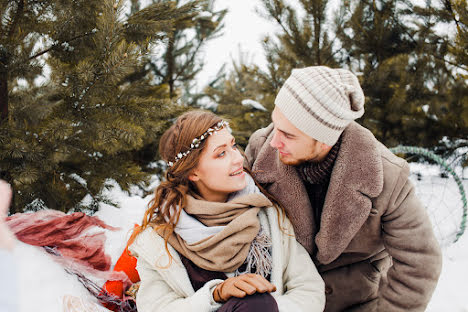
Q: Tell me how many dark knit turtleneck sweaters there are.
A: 1